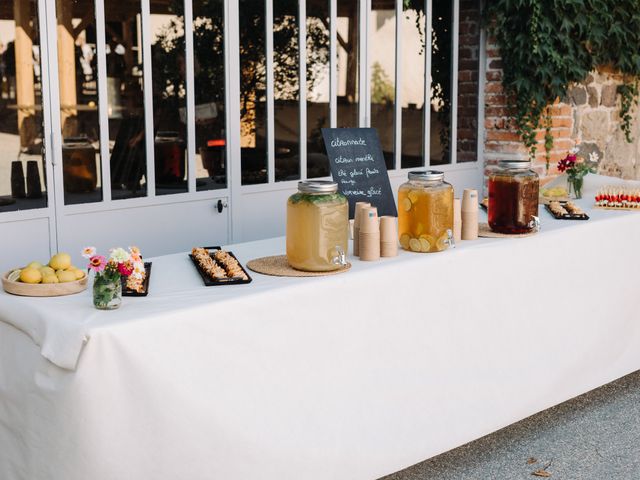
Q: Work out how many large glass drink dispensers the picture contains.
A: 3